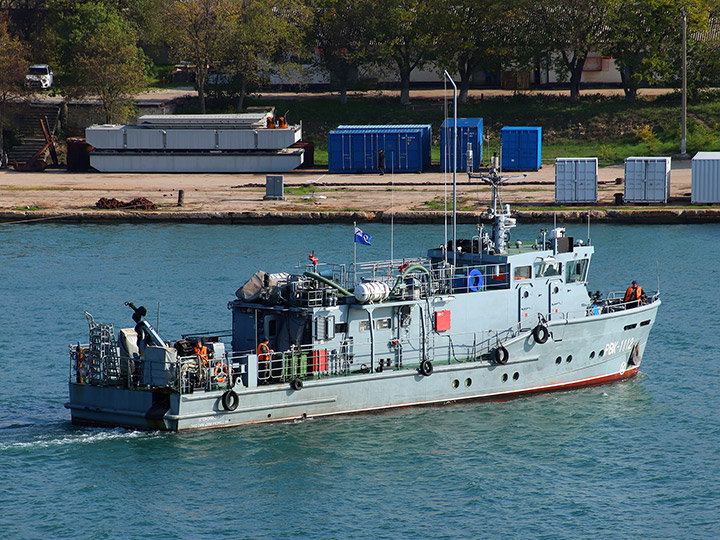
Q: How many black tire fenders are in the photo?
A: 5